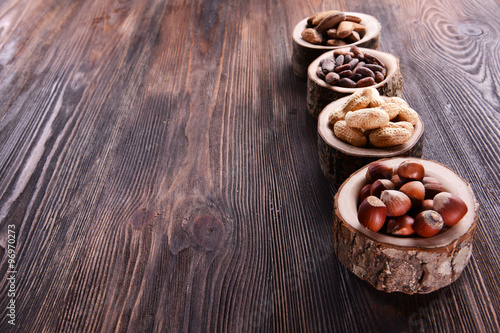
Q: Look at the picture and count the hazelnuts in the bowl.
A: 13